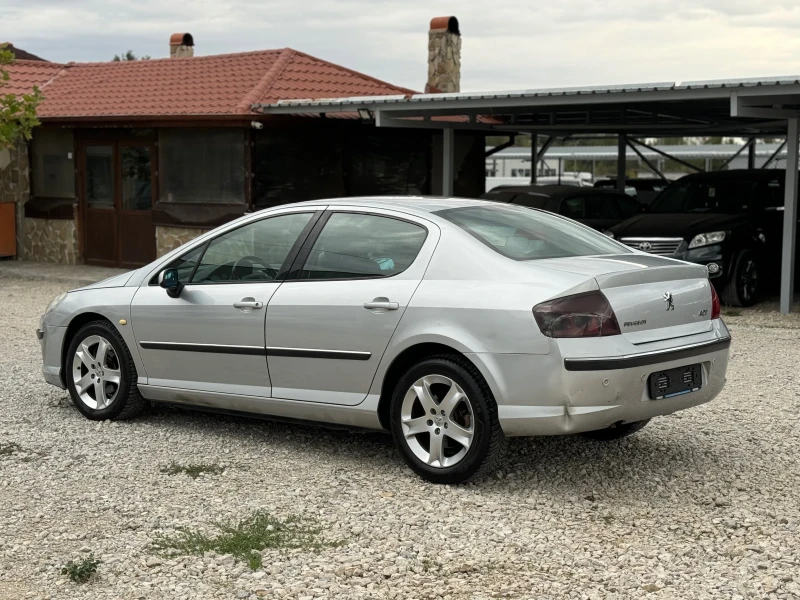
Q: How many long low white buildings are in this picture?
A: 1